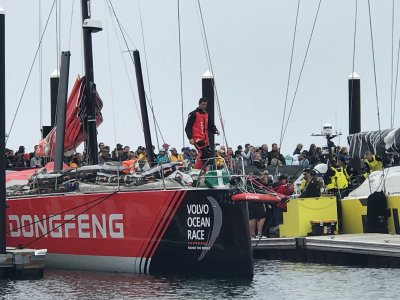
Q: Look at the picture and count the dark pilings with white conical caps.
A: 4